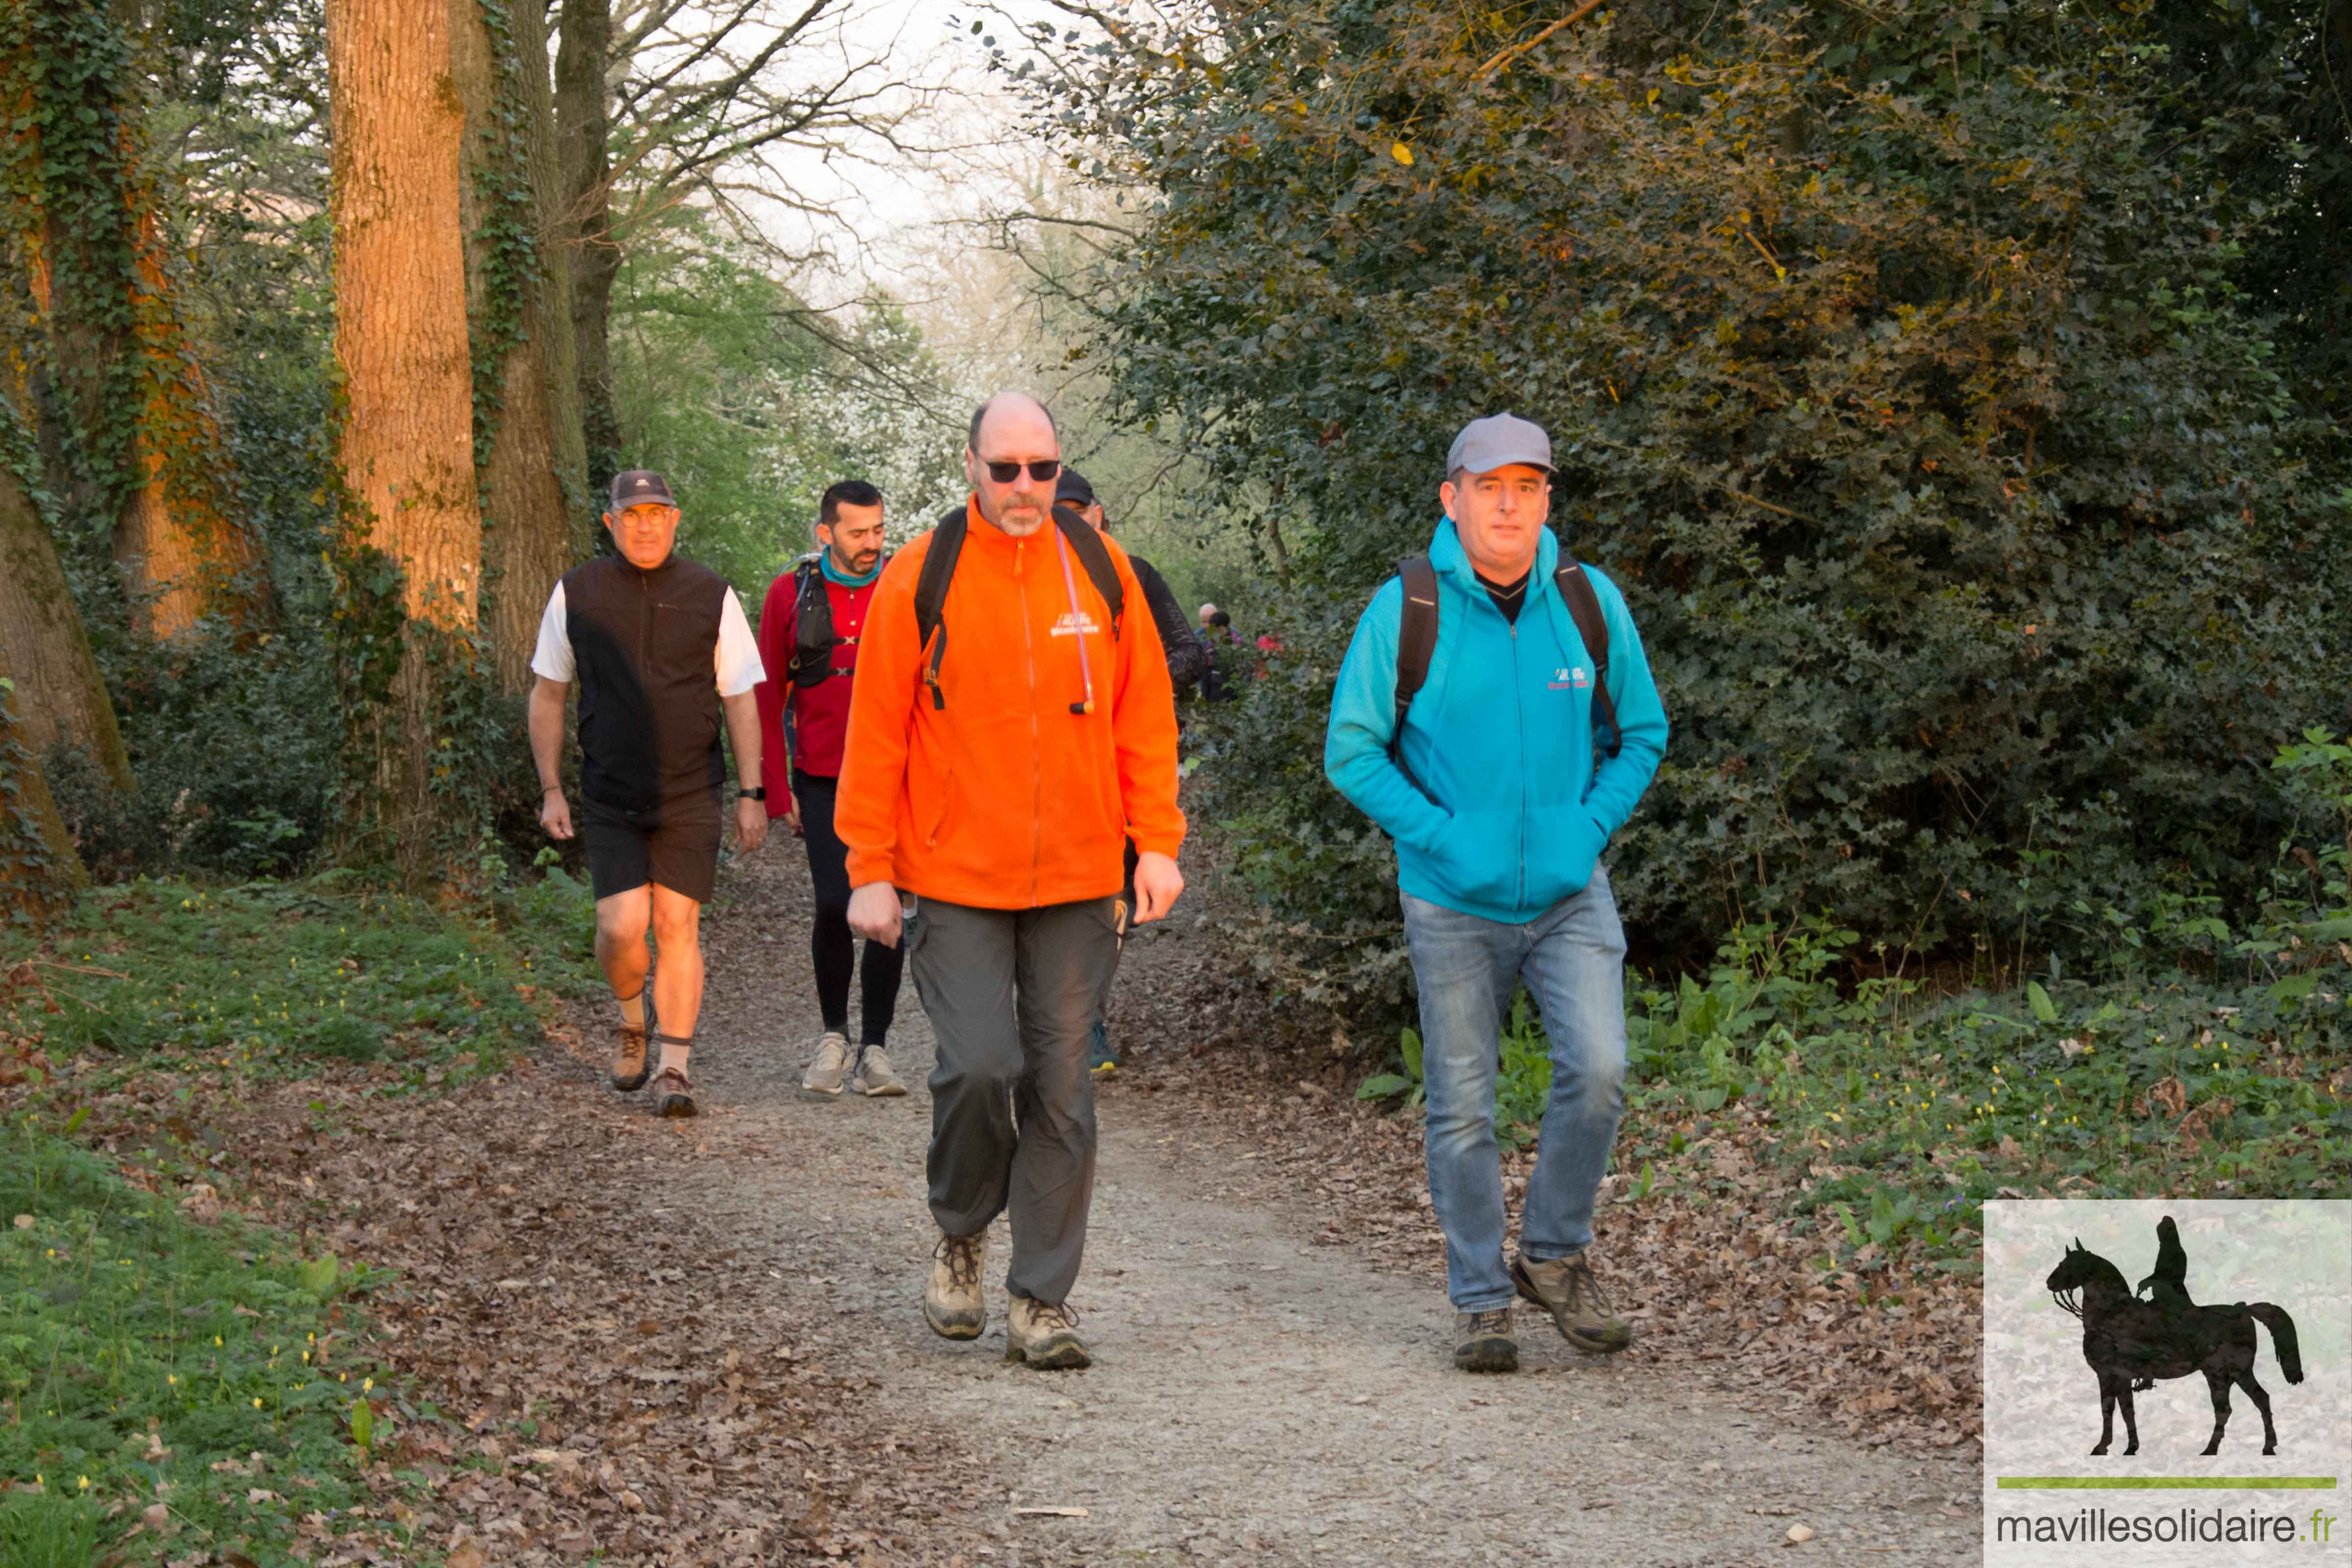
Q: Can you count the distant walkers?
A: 3